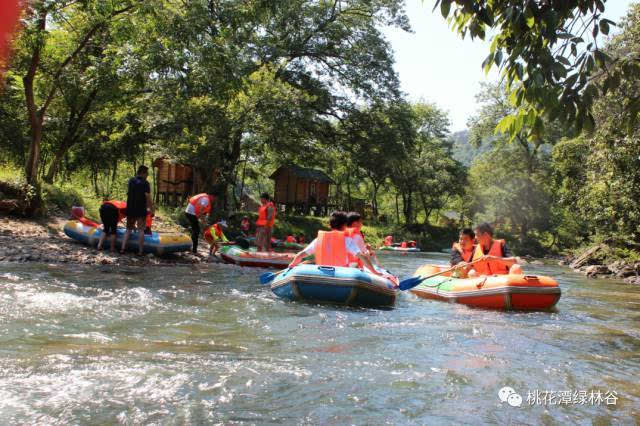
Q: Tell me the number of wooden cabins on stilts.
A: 2